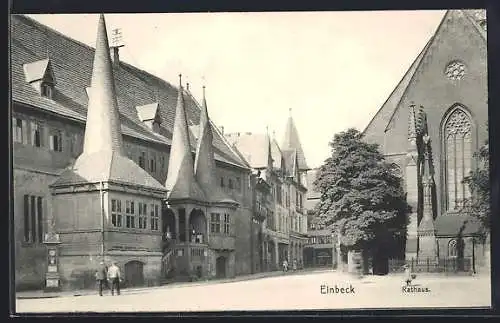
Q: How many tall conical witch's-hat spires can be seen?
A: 3